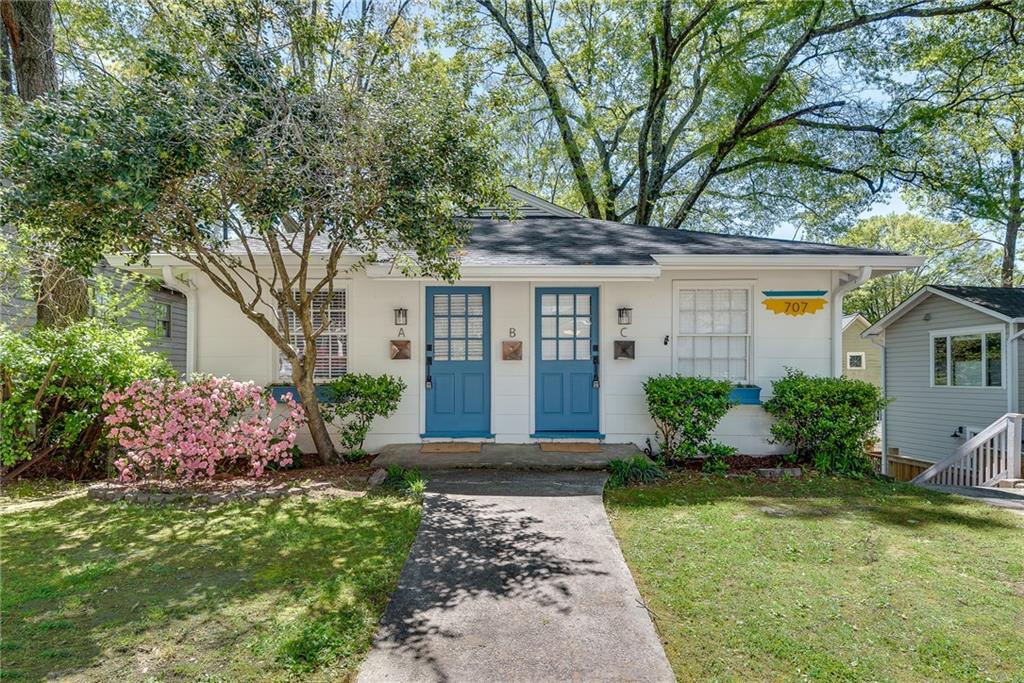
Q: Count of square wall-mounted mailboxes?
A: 3